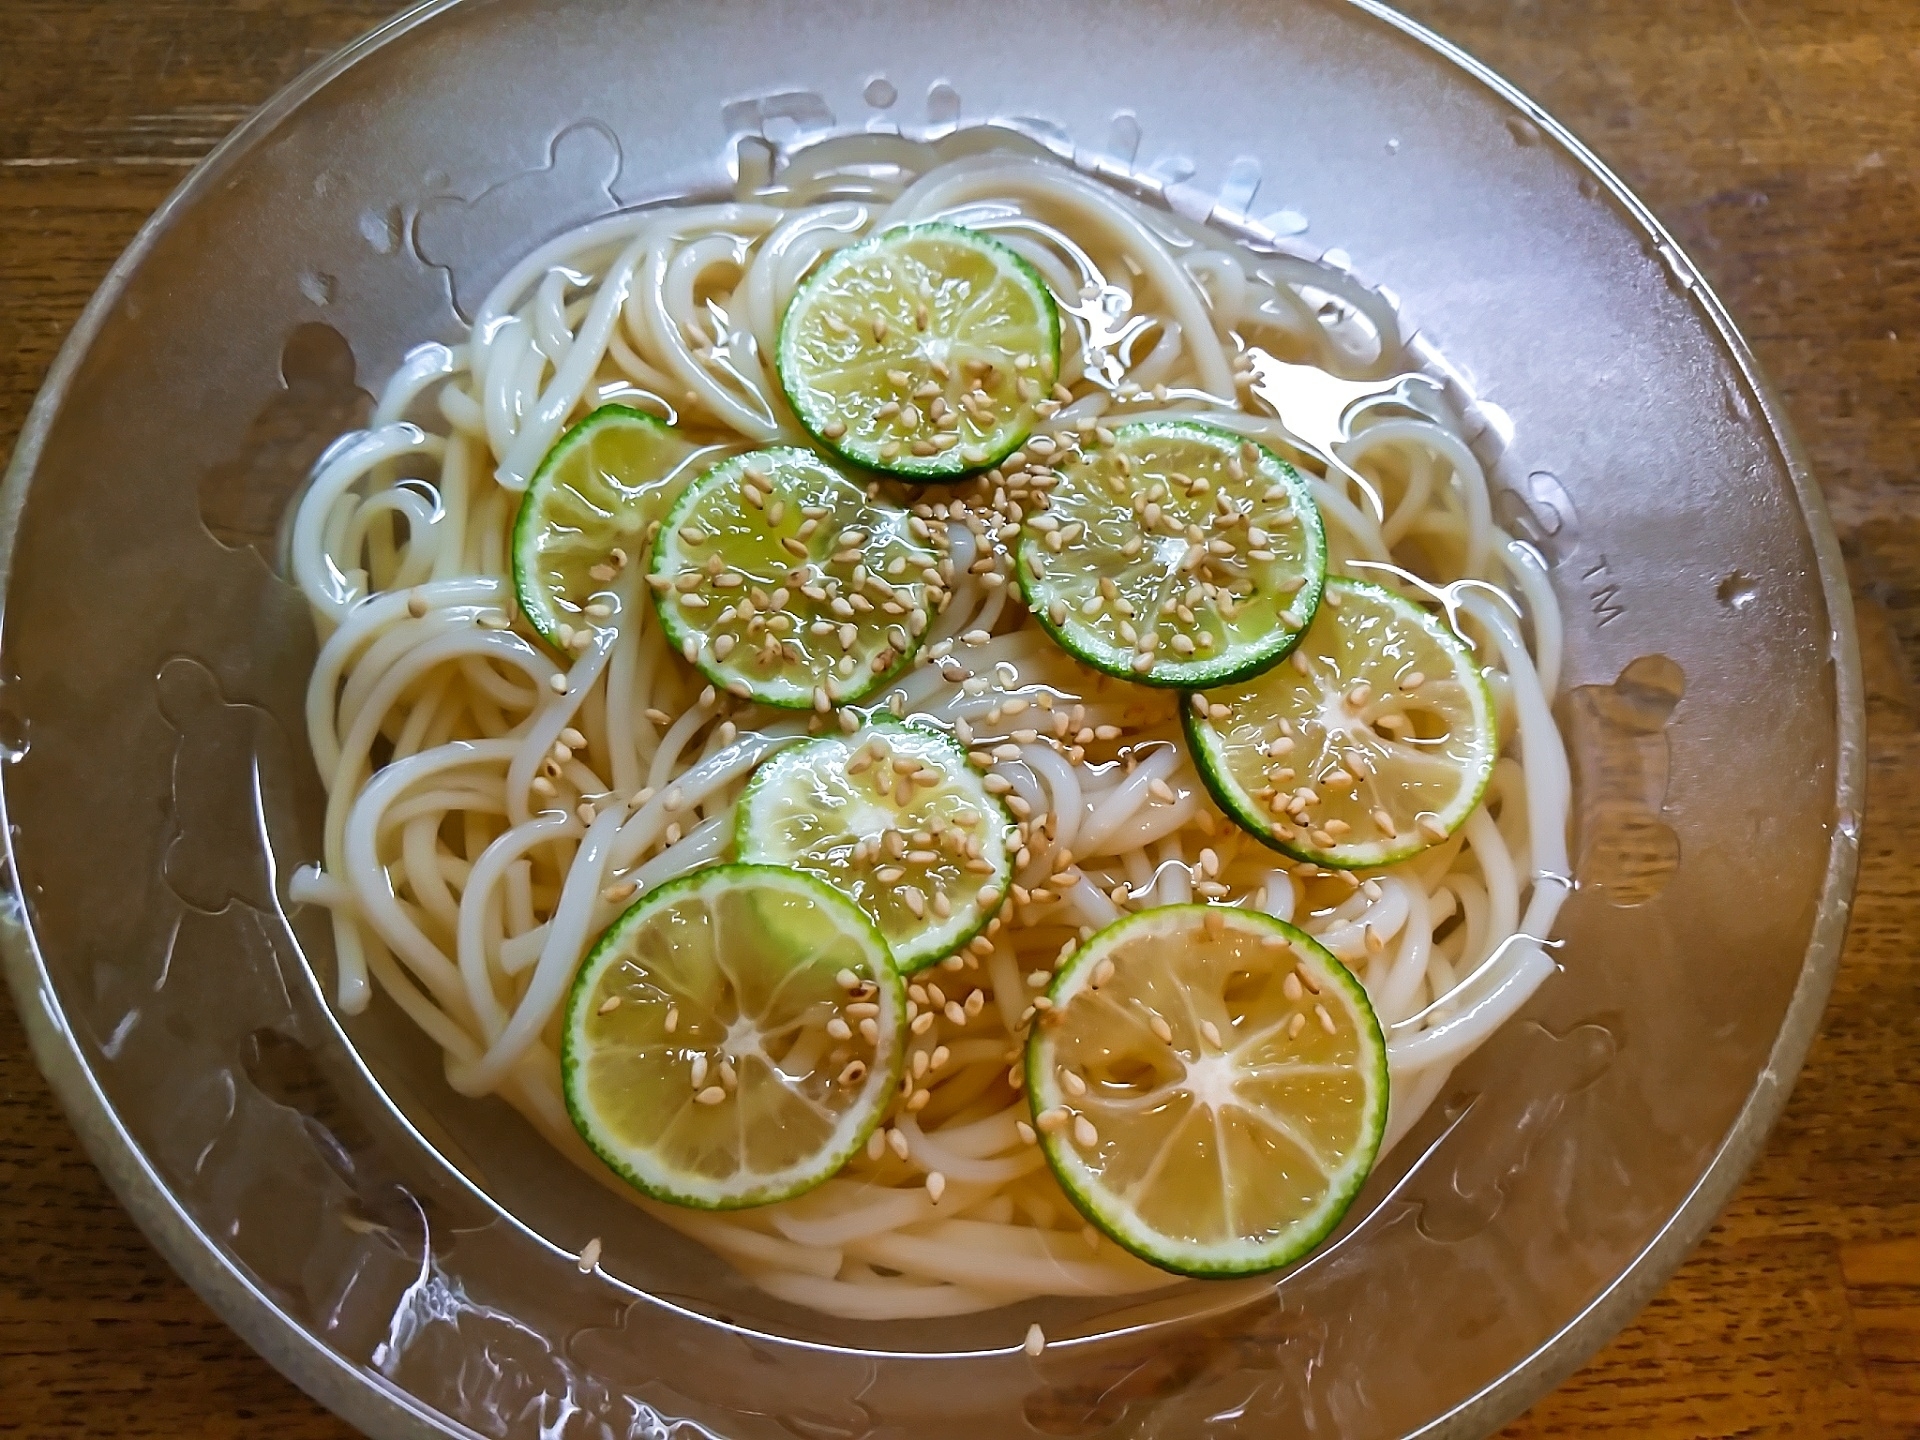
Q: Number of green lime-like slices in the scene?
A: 8